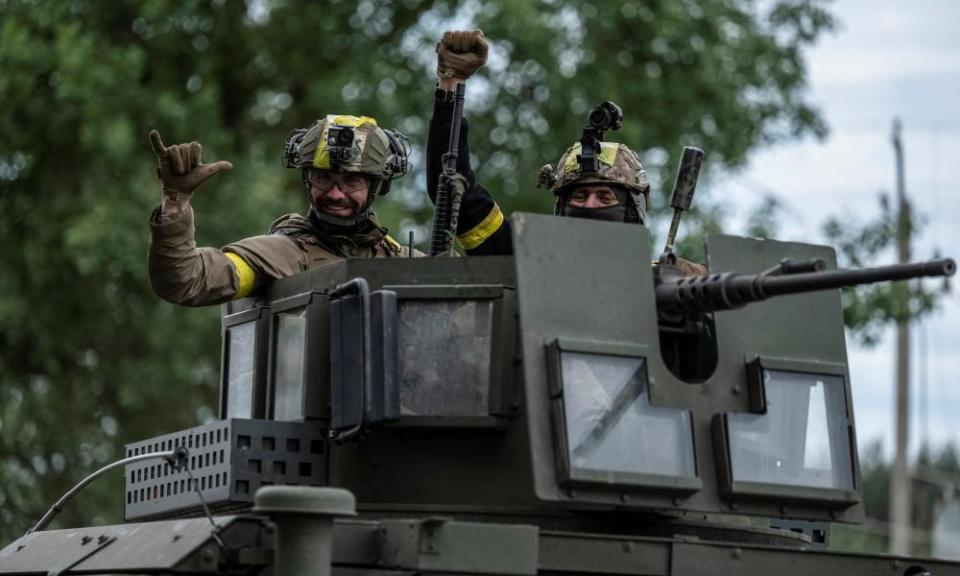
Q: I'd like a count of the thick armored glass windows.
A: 5